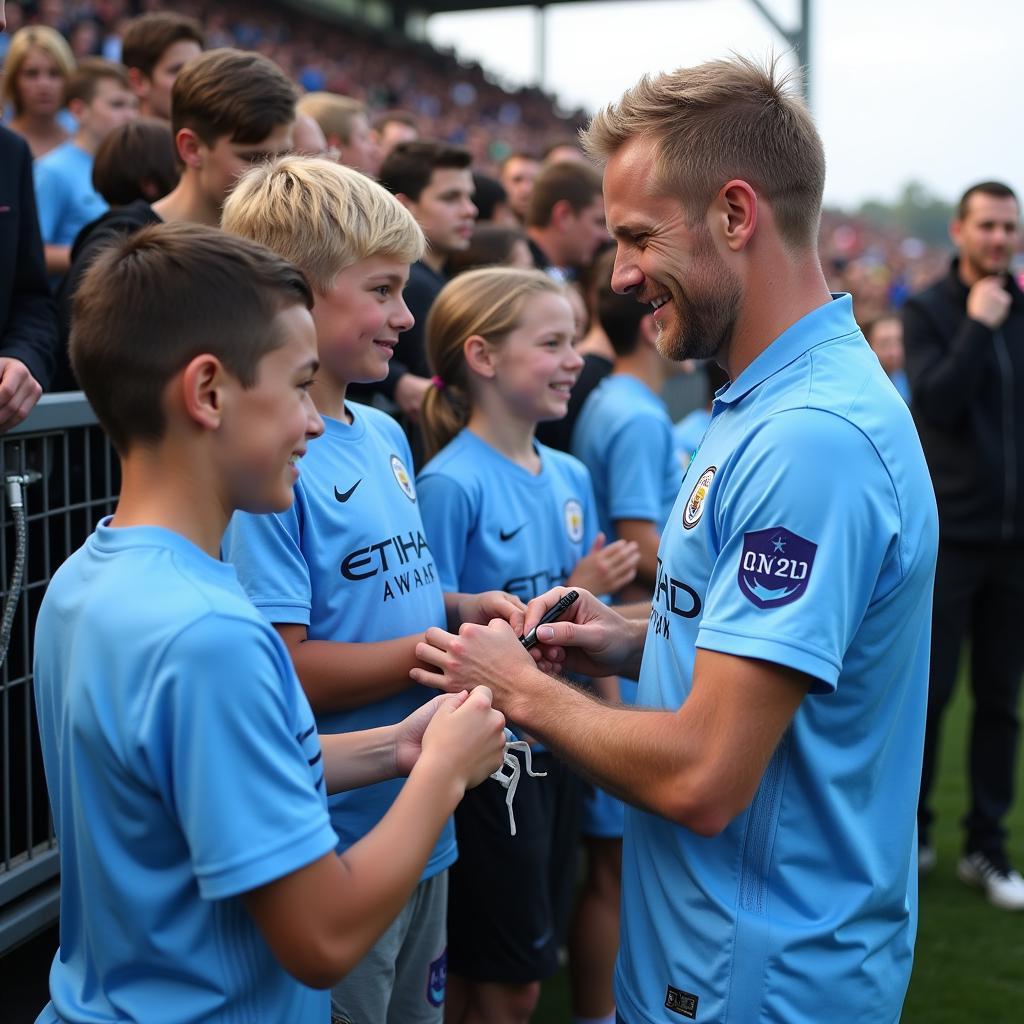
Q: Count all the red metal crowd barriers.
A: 0